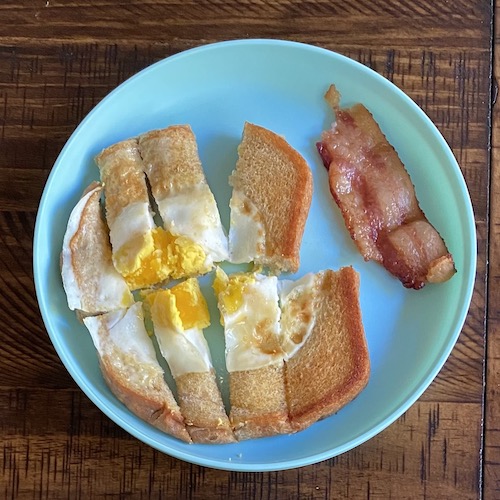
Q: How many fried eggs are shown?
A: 1